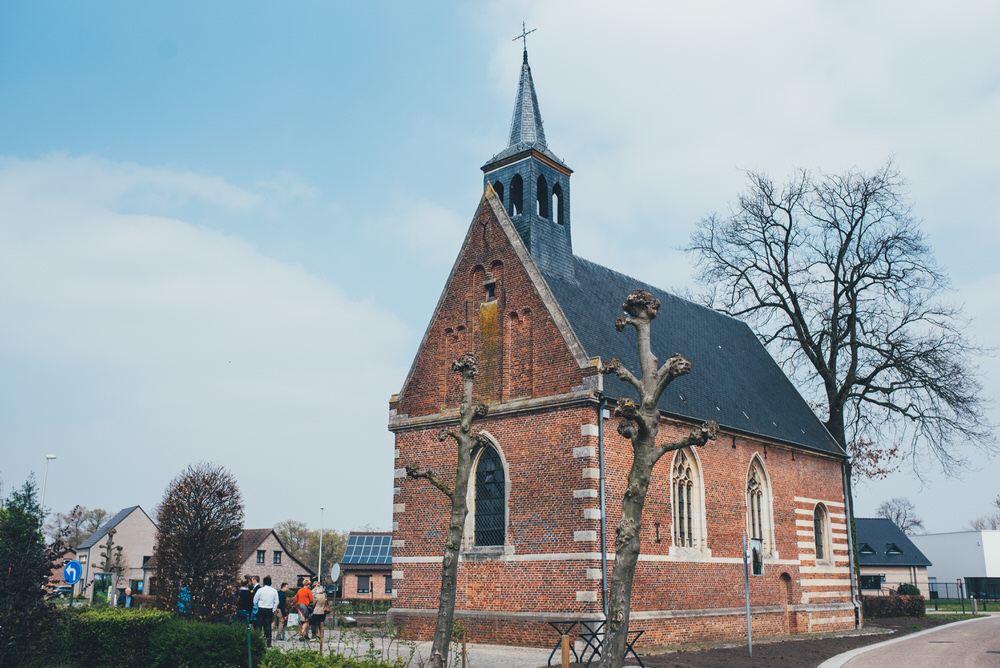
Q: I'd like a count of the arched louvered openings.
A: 4